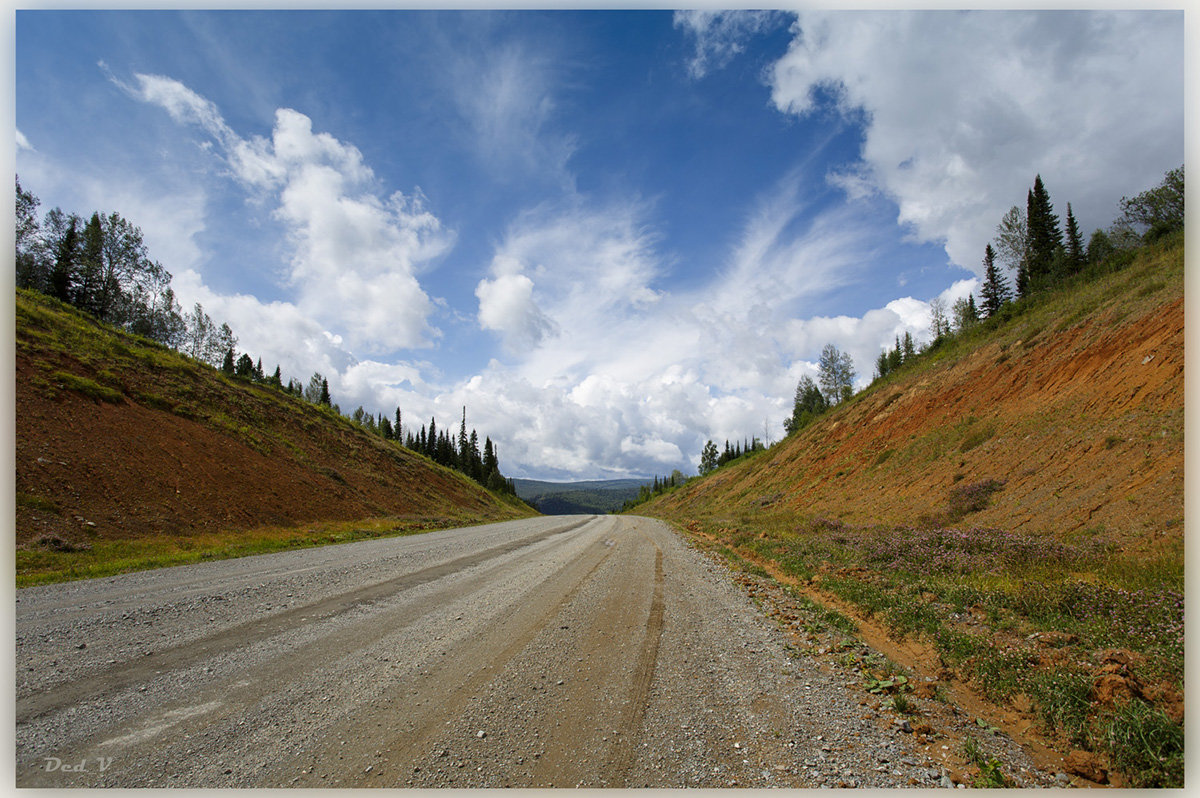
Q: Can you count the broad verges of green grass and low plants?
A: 2